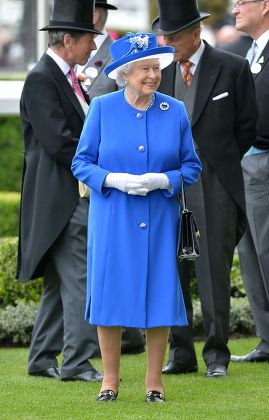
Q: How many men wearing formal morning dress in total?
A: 4